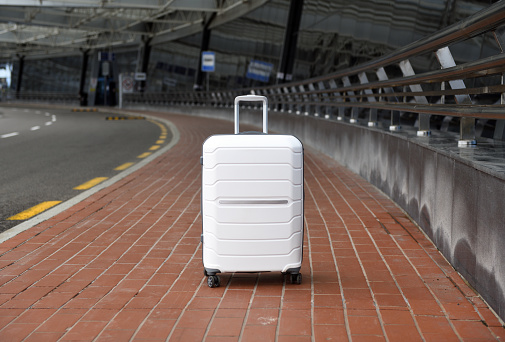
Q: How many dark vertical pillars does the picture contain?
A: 5